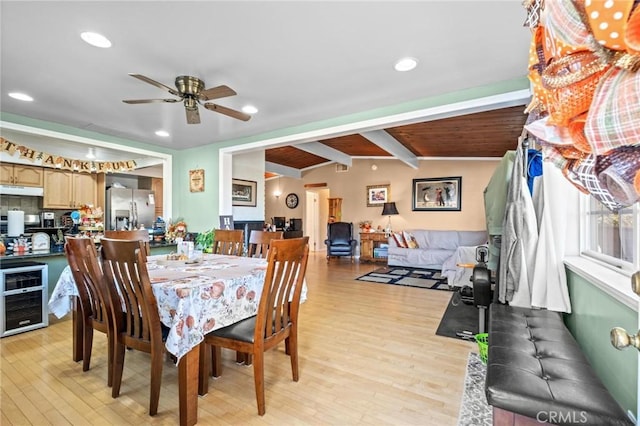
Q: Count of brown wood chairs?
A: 6